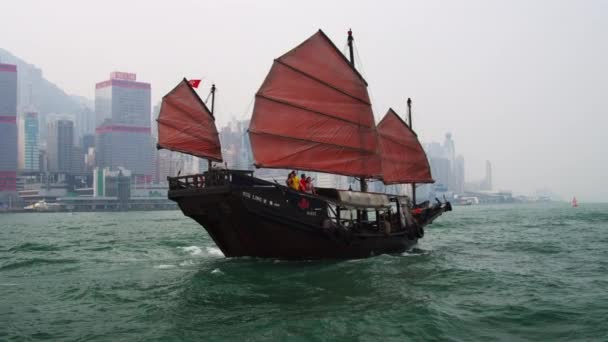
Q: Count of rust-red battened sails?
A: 3